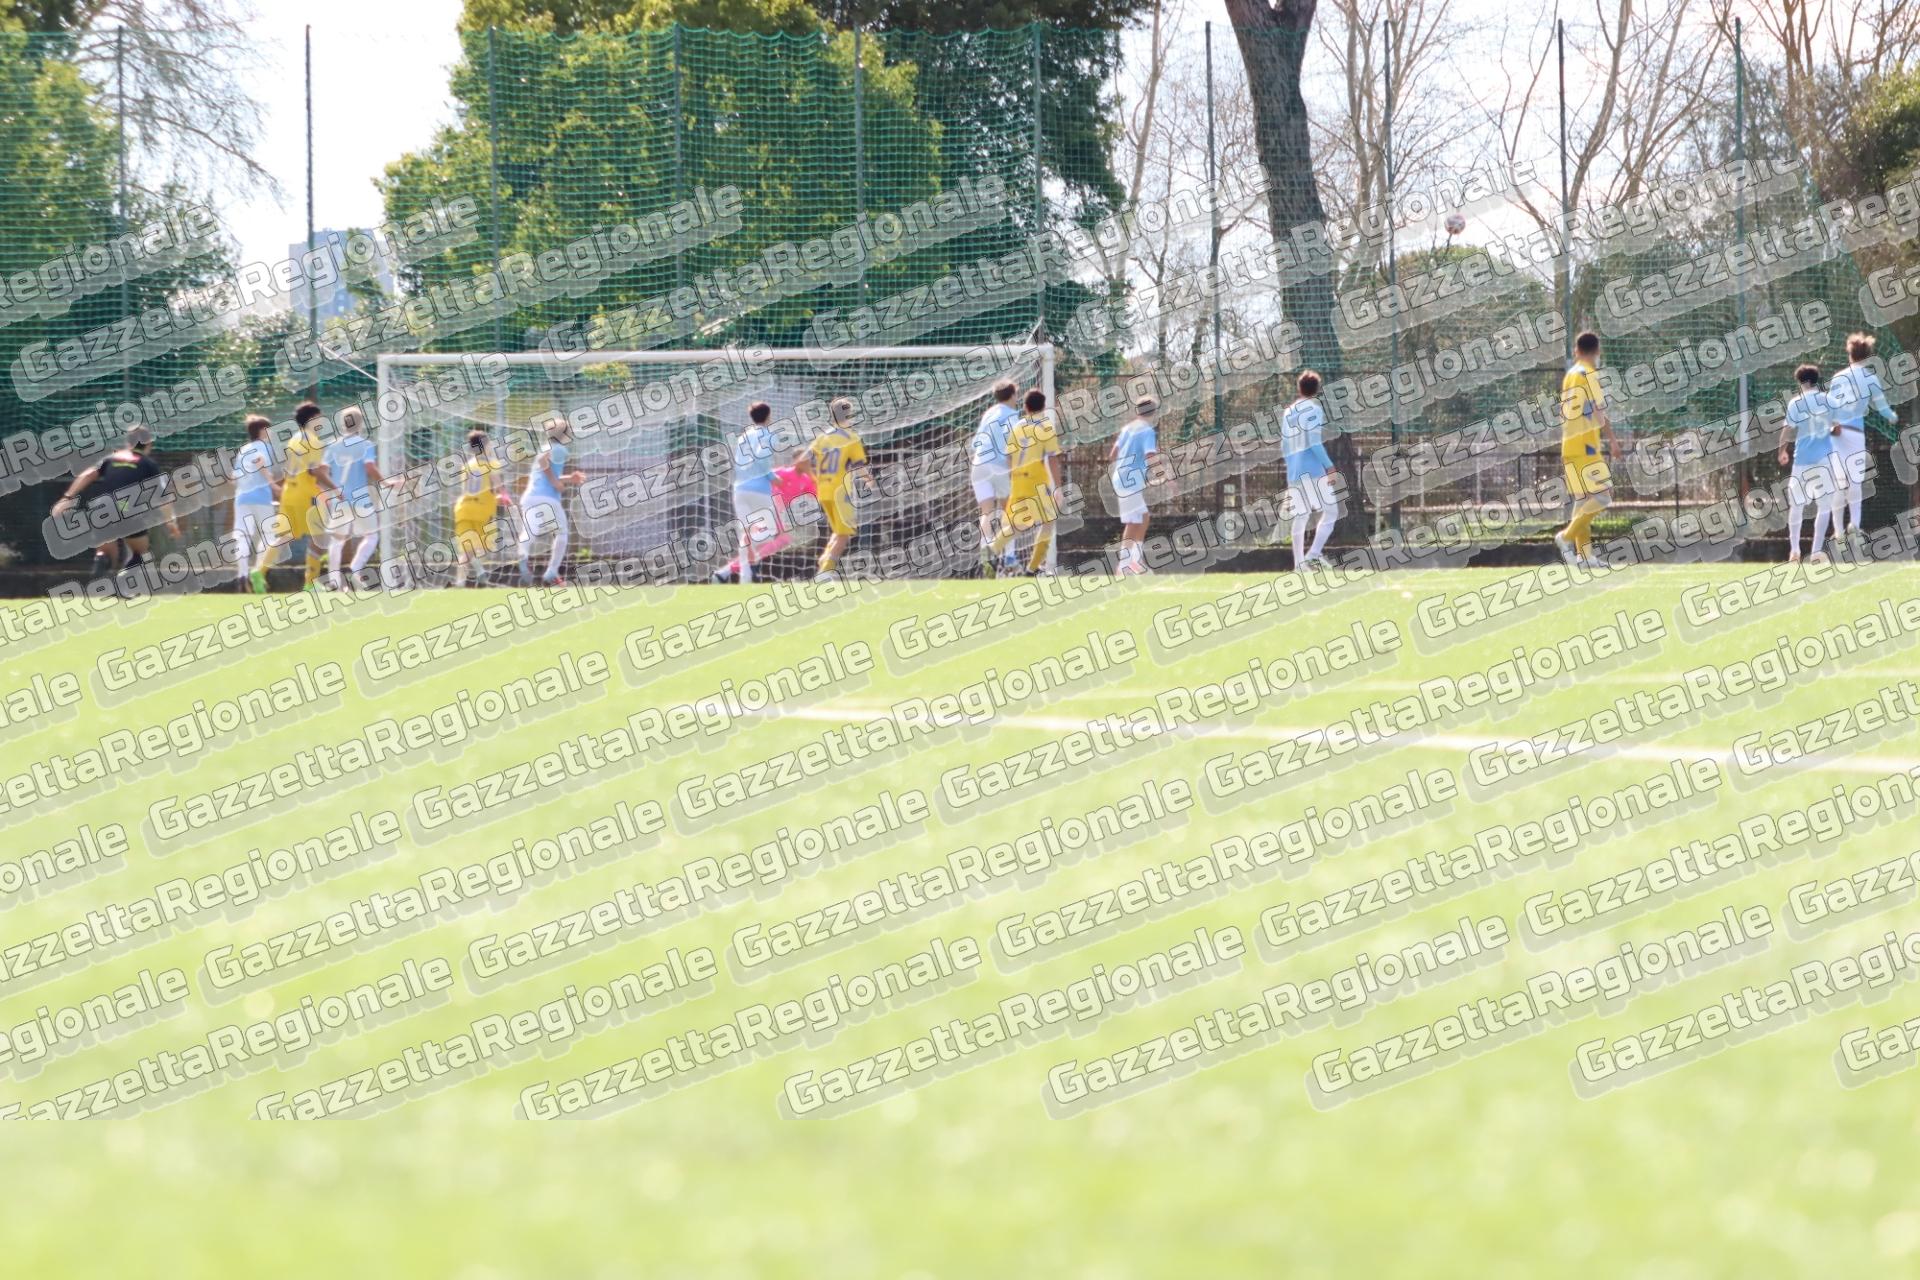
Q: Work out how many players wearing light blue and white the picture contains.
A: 9